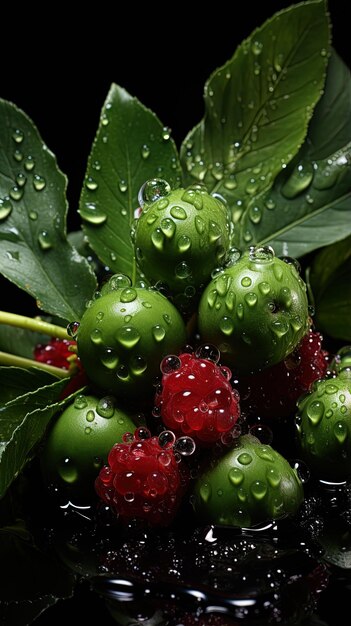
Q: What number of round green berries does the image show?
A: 6